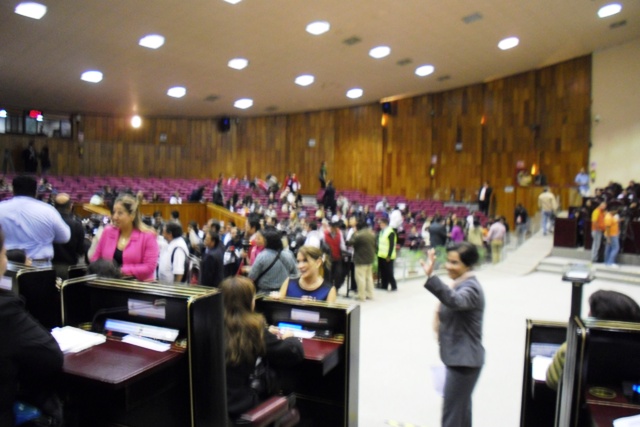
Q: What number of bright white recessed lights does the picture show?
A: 14